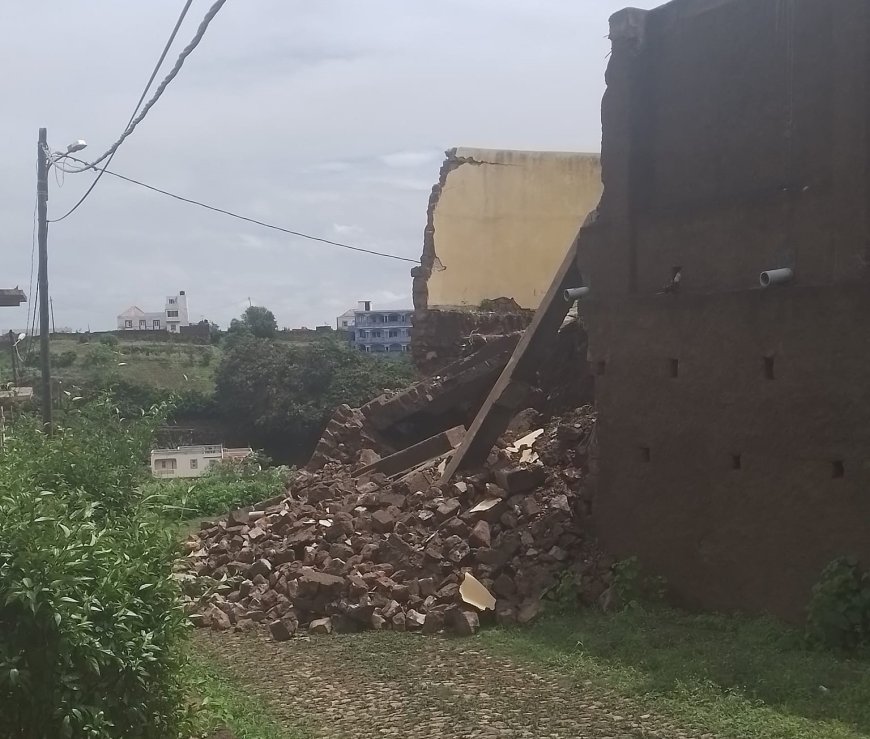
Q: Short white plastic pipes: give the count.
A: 2